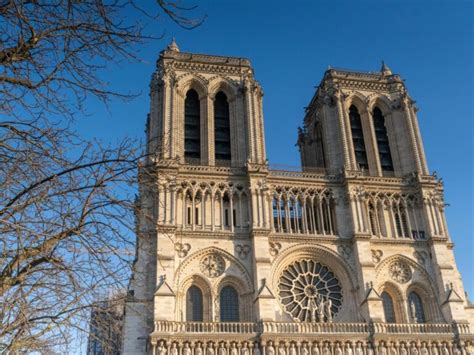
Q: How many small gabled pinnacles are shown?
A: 4